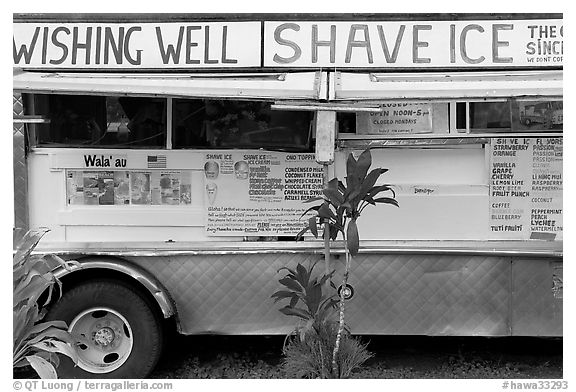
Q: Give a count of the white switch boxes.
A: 1